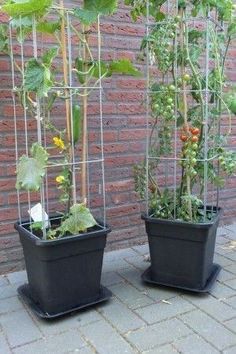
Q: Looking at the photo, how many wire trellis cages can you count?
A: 2